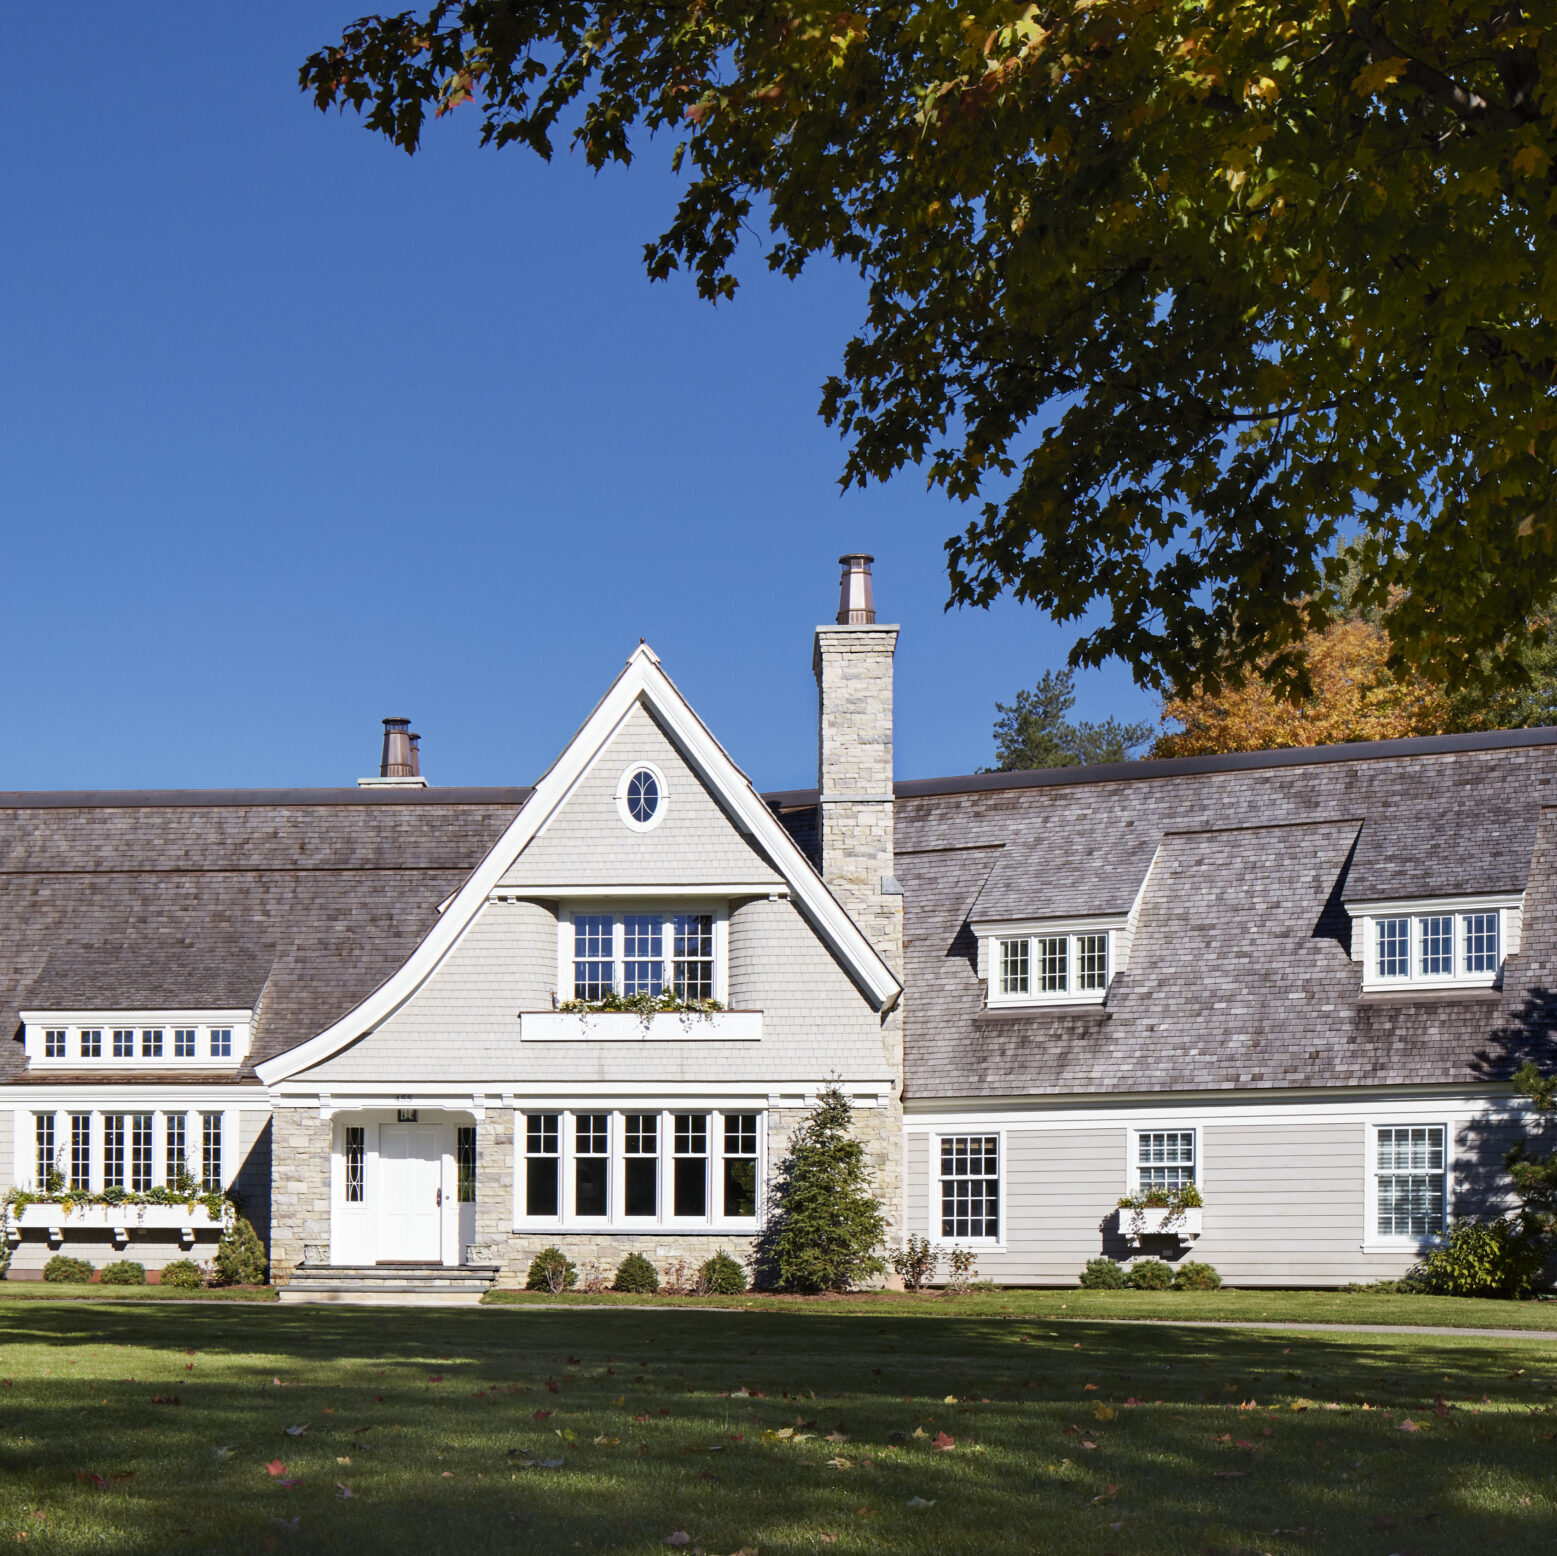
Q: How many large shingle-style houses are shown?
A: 1